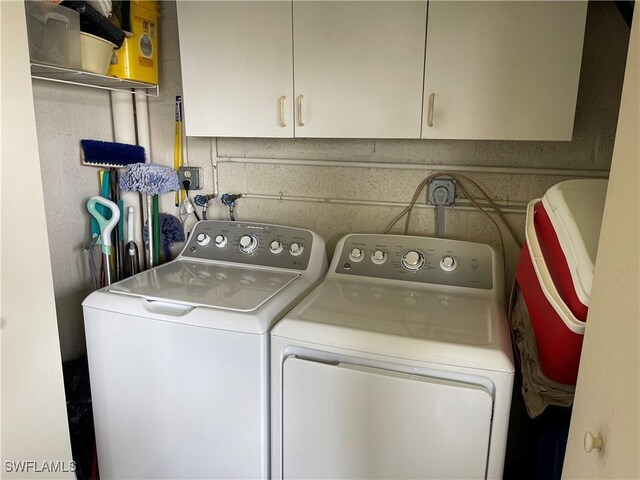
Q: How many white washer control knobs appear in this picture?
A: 5